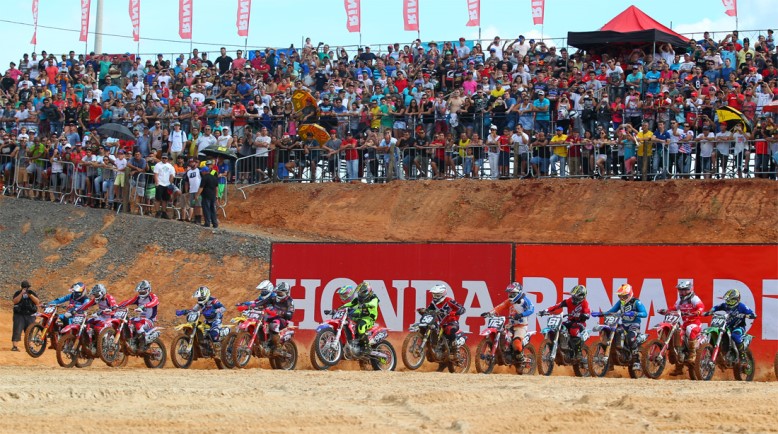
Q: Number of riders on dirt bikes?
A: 14